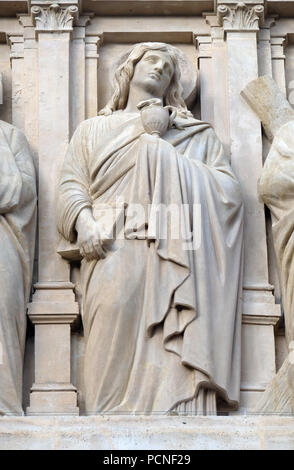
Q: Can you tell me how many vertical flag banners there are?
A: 0